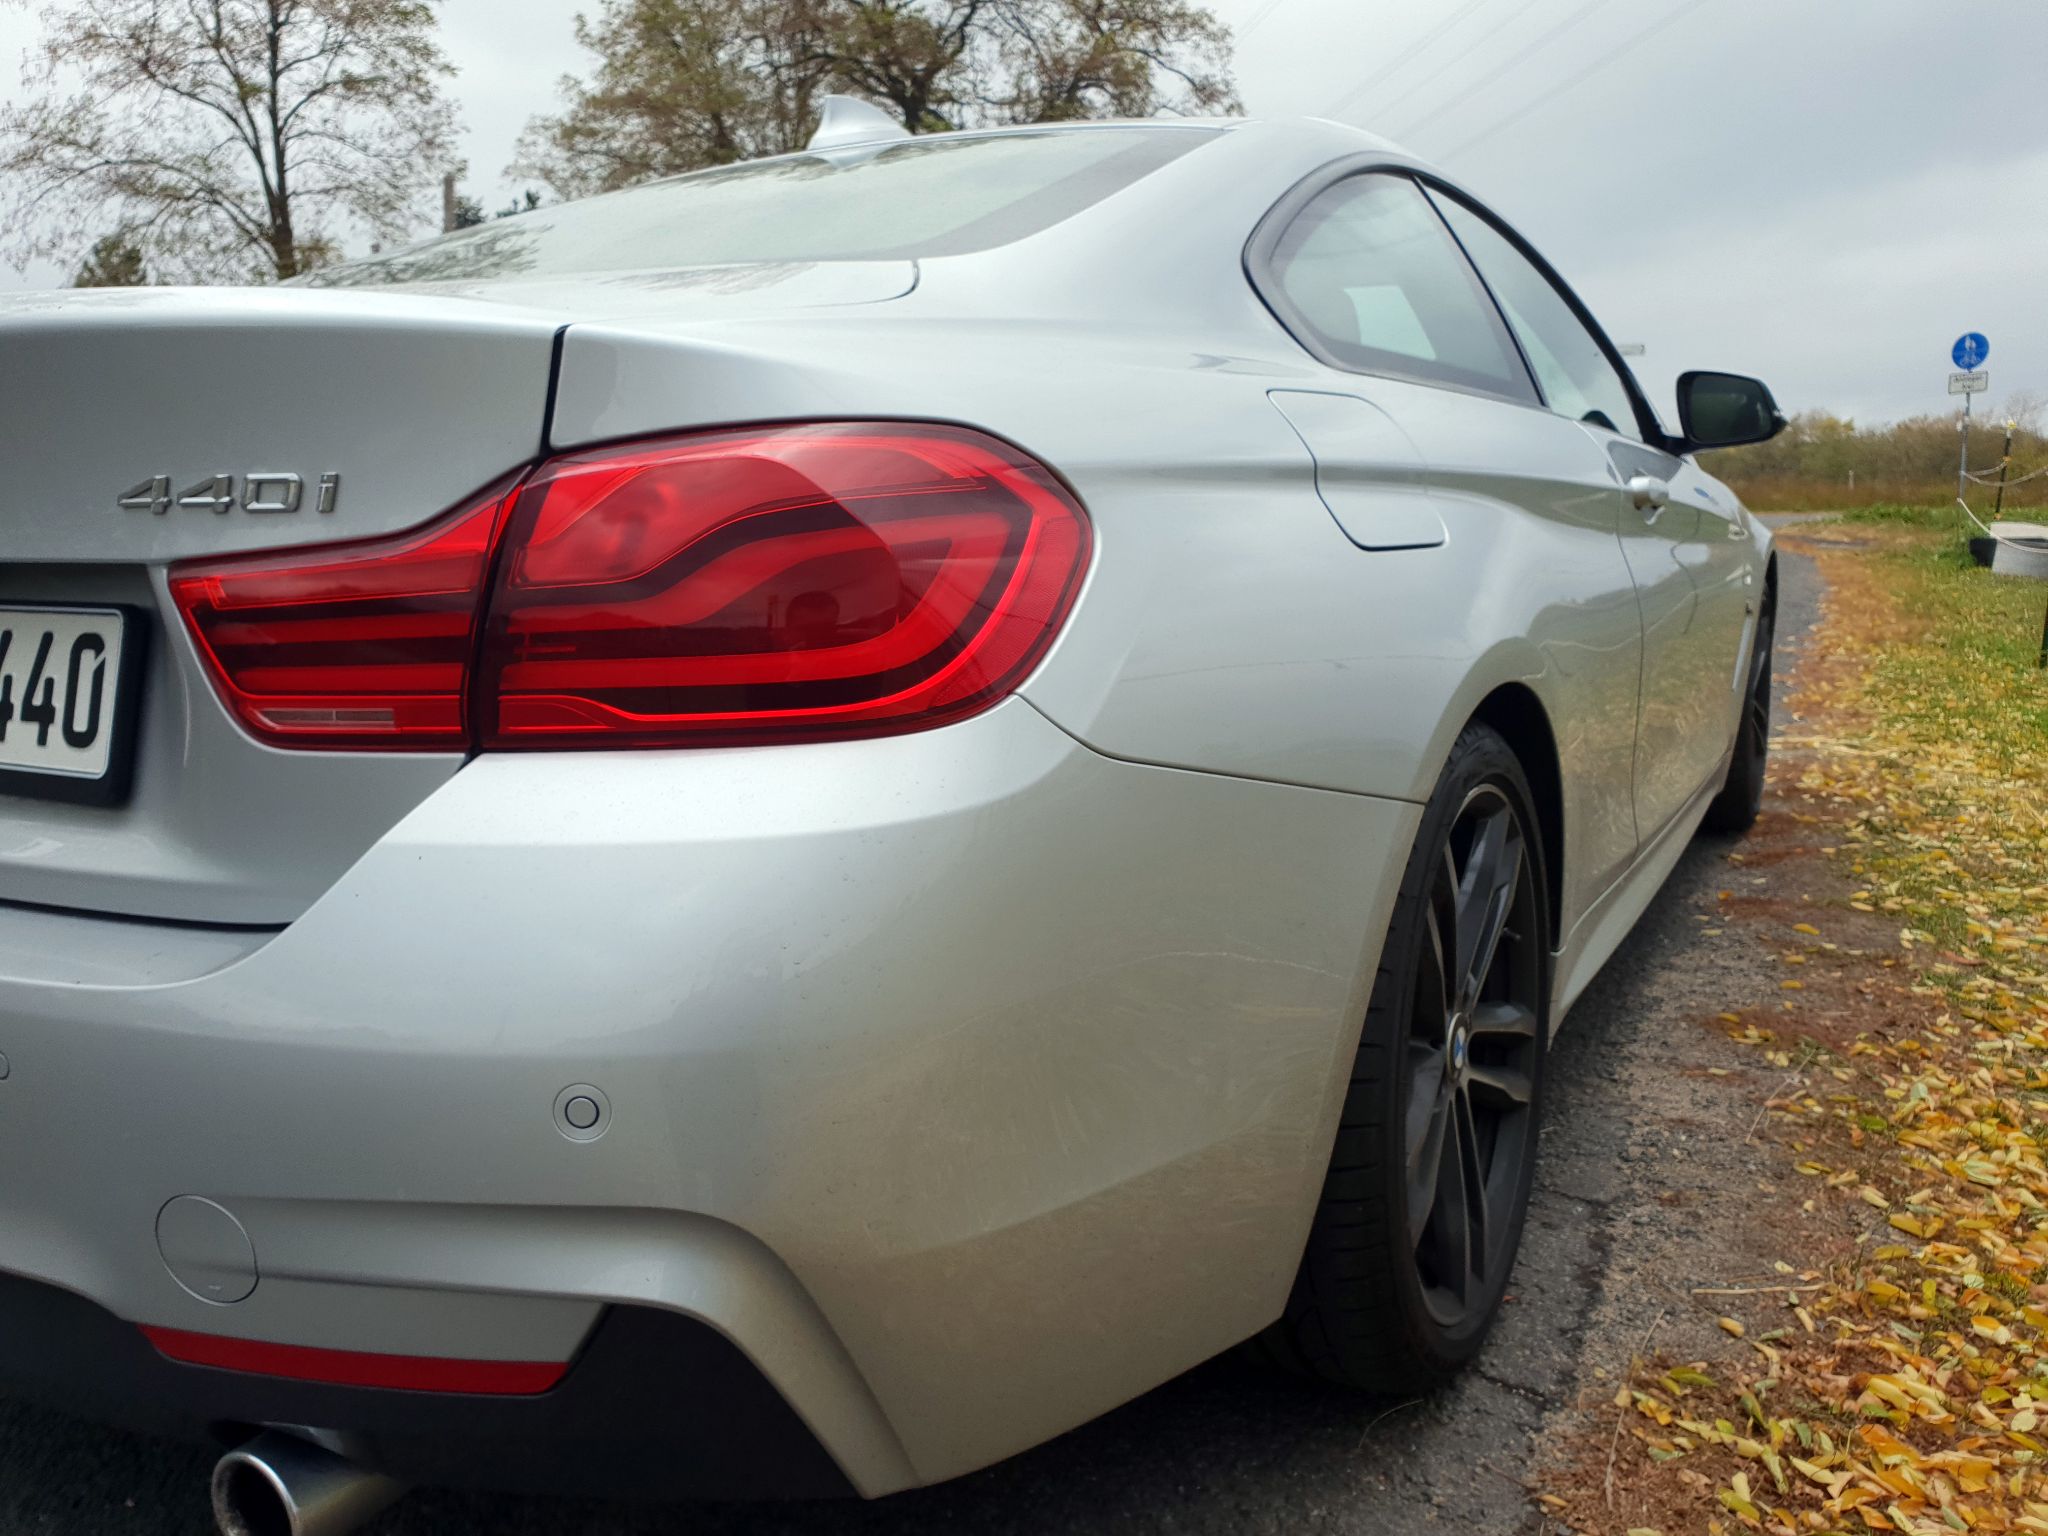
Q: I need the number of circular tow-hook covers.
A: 1